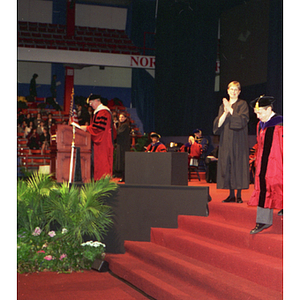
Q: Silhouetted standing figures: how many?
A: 2